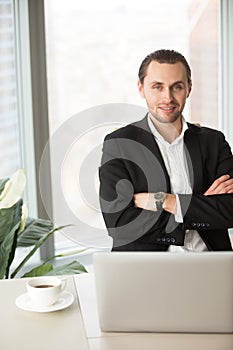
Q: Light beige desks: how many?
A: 1